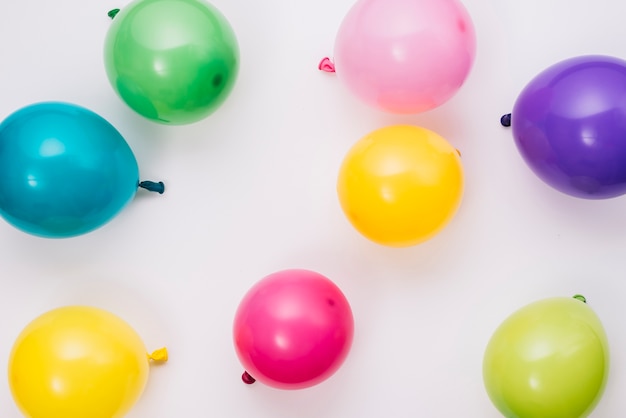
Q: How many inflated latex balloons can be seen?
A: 8